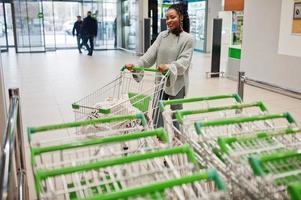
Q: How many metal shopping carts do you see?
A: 11